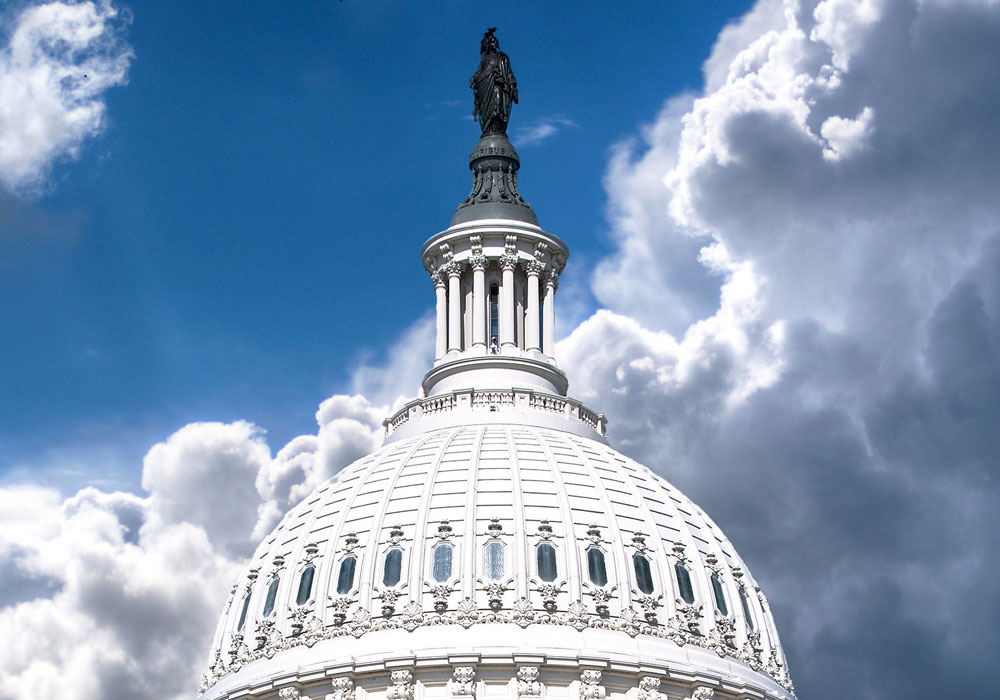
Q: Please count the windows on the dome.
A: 13